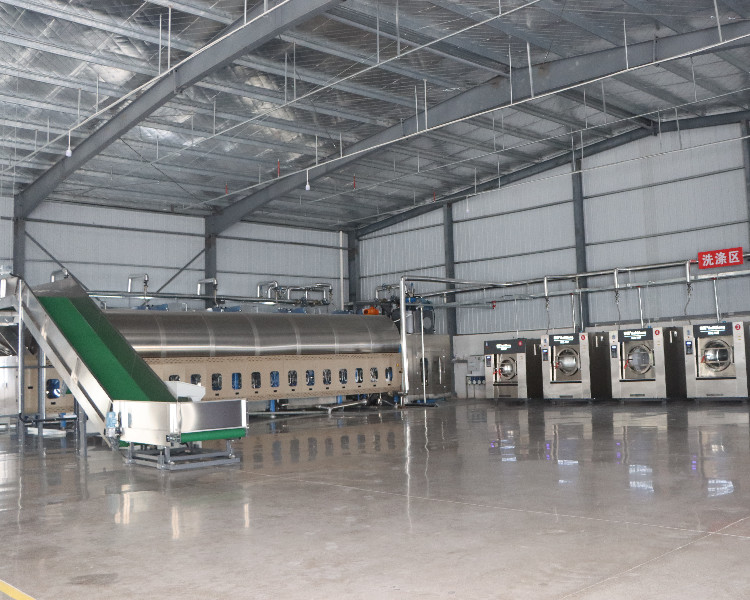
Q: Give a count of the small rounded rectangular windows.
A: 14